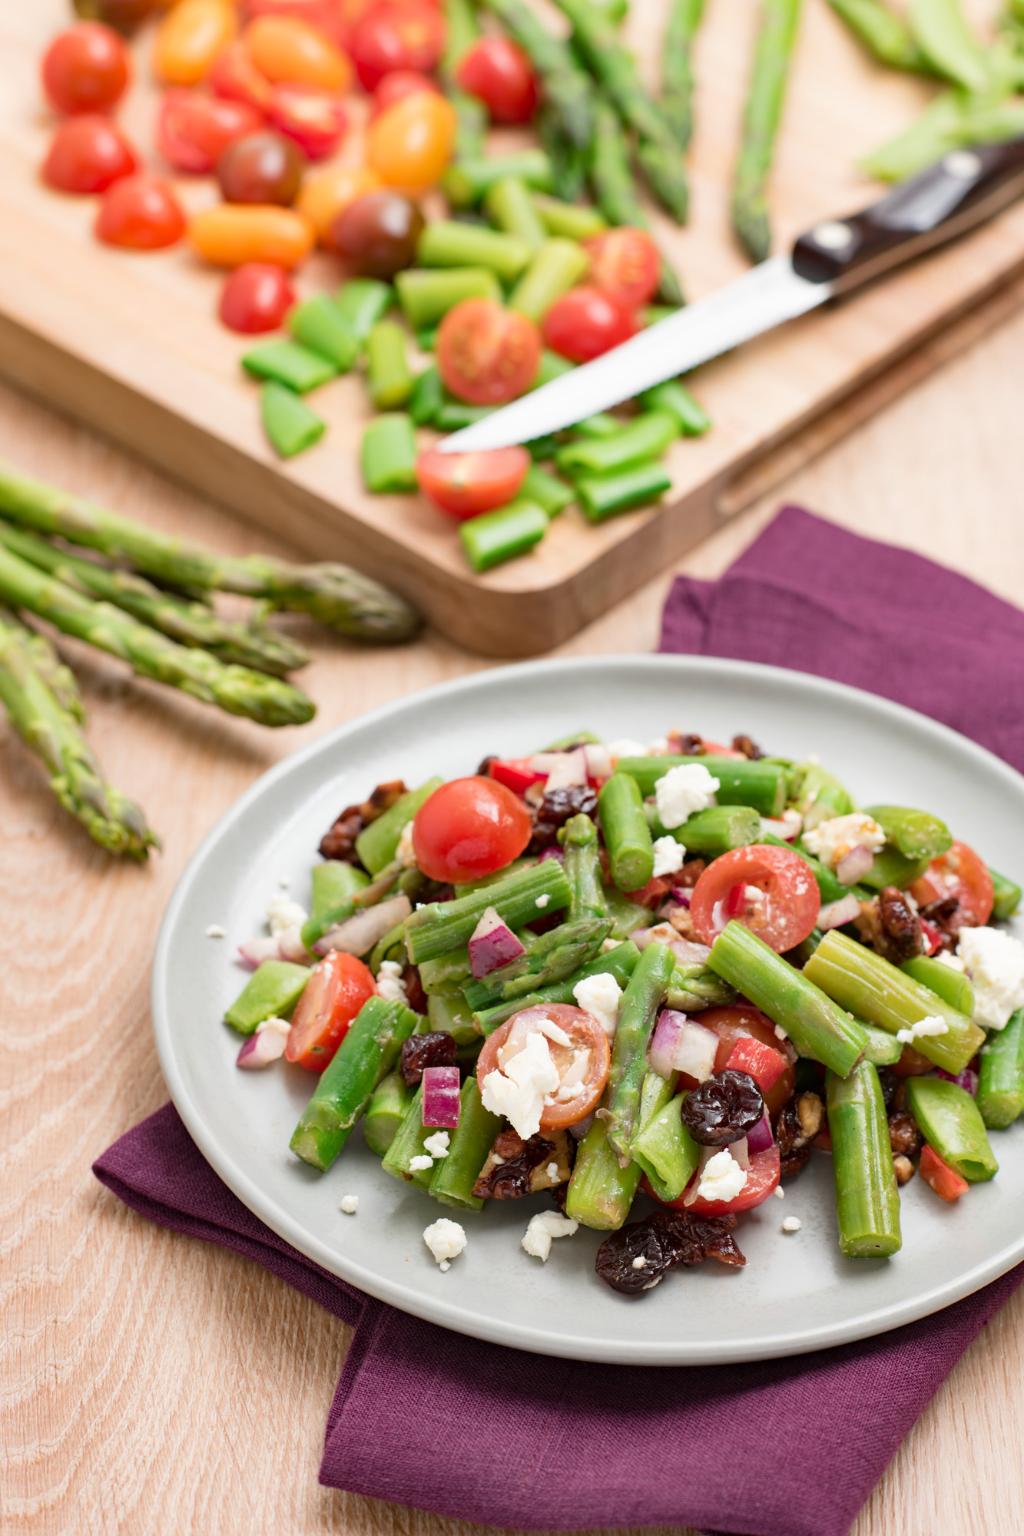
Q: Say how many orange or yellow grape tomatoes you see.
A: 5